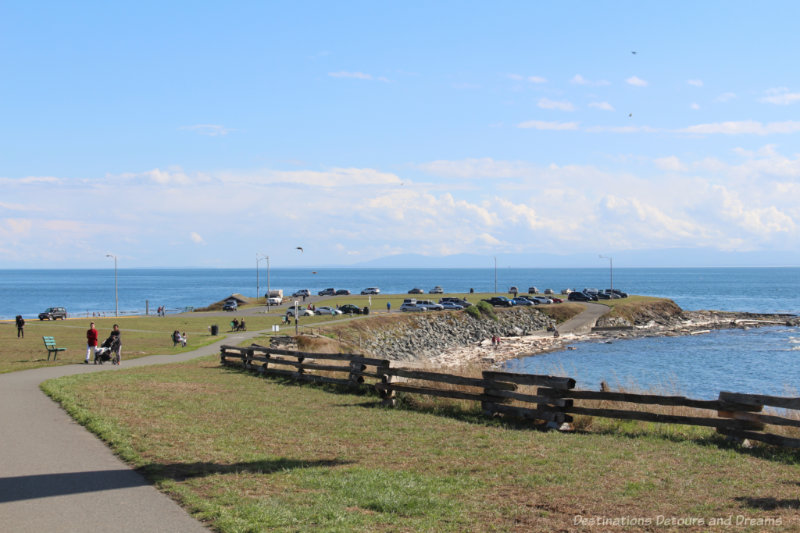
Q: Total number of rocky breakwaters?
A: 1